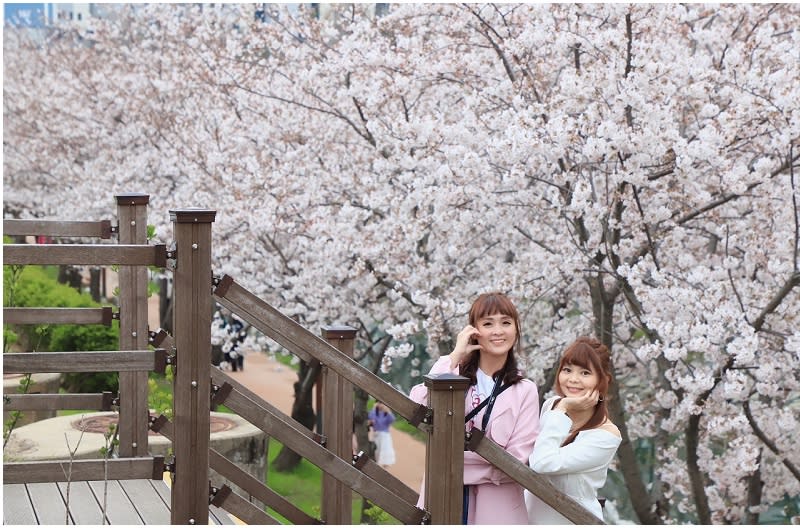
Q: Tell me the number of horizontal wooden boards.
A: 6